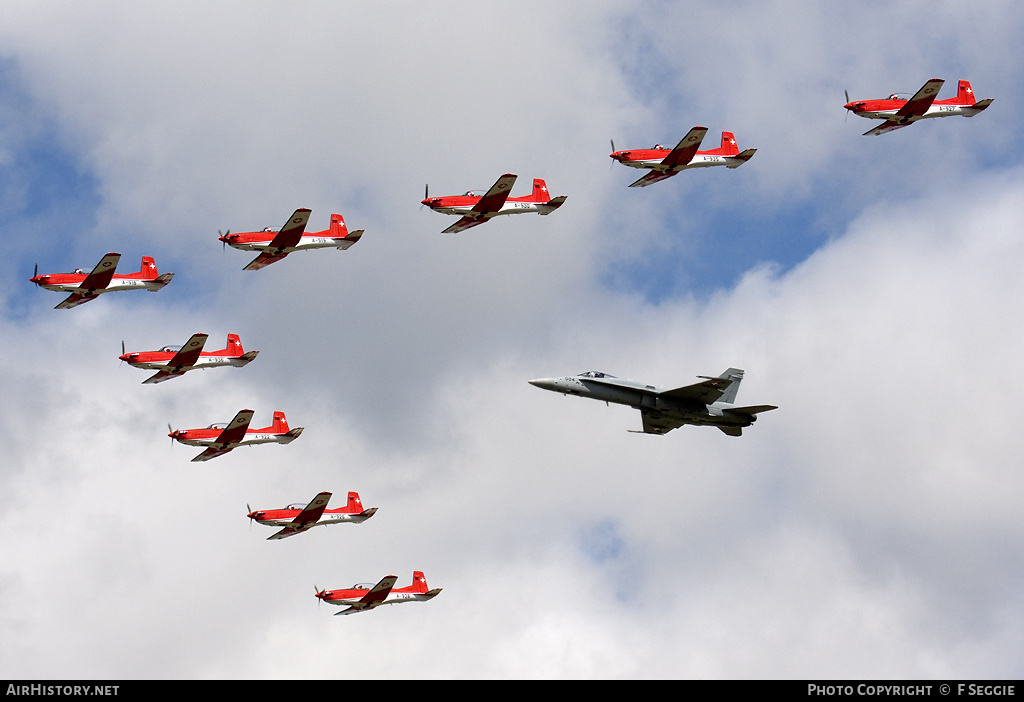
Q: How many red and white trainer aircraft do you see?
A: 9